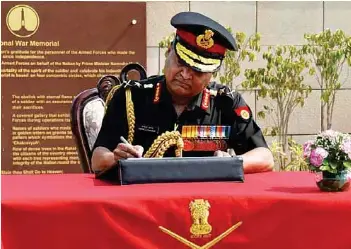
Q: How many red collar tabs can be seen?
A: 2